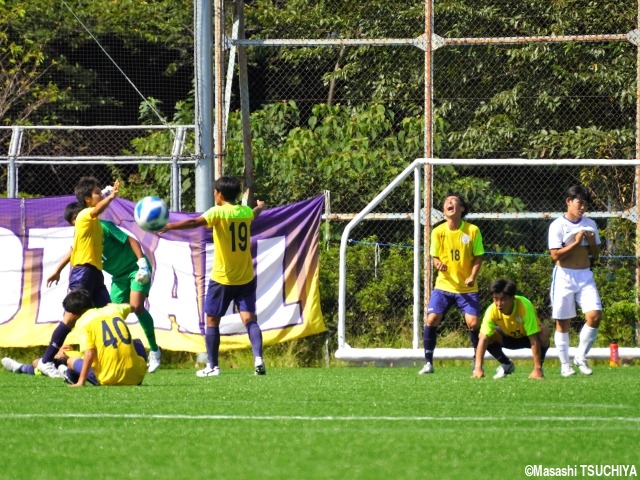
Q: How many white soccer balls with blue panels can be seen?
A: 1